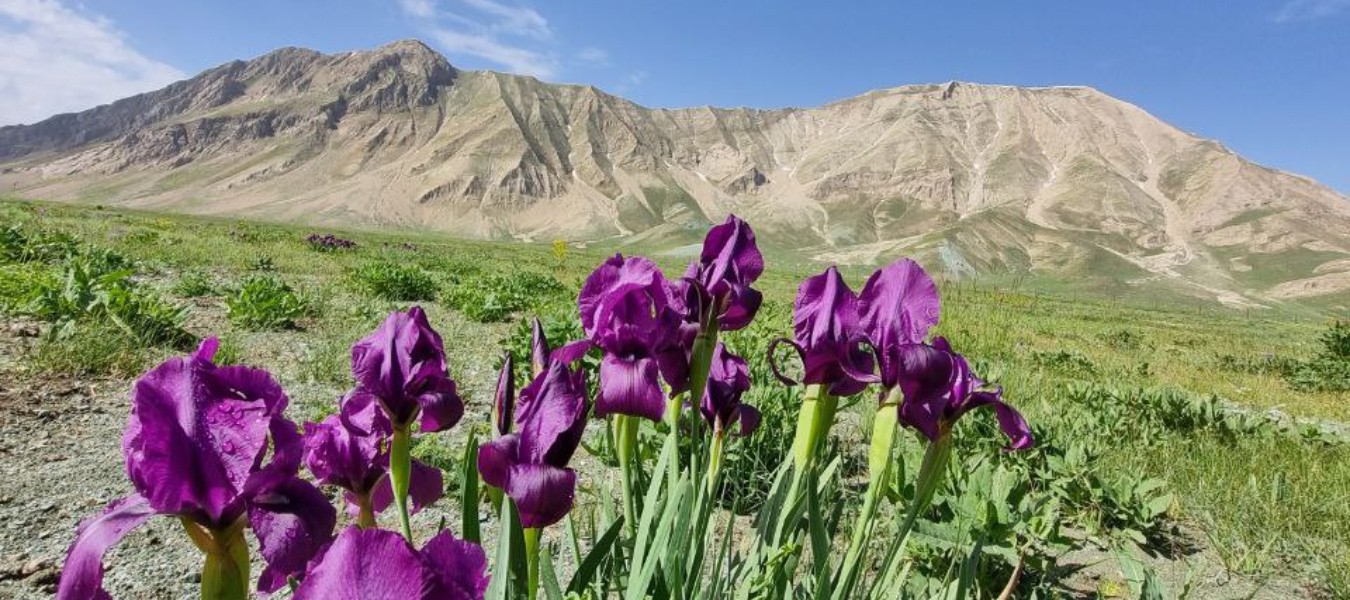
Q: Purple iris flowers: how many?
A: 11